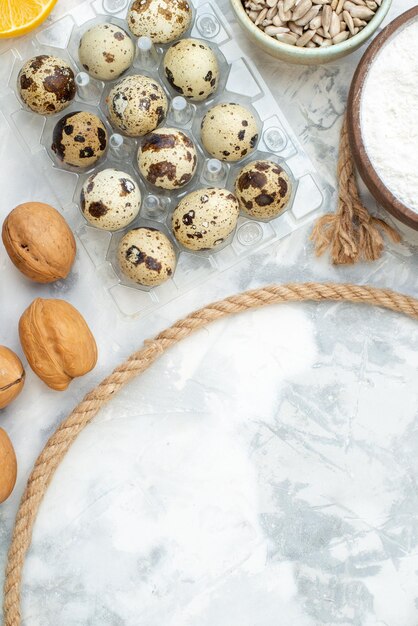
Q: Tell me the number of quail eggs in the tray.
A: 12